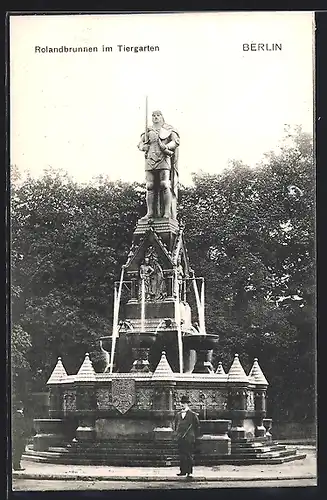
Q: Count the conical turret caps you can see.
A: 6